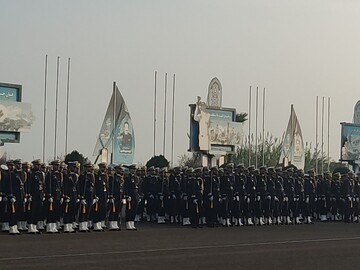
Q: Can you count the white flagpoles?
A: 12